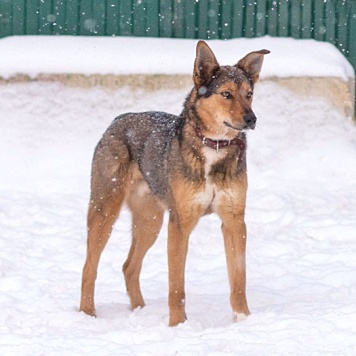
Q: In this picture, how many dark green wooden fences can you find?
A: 1